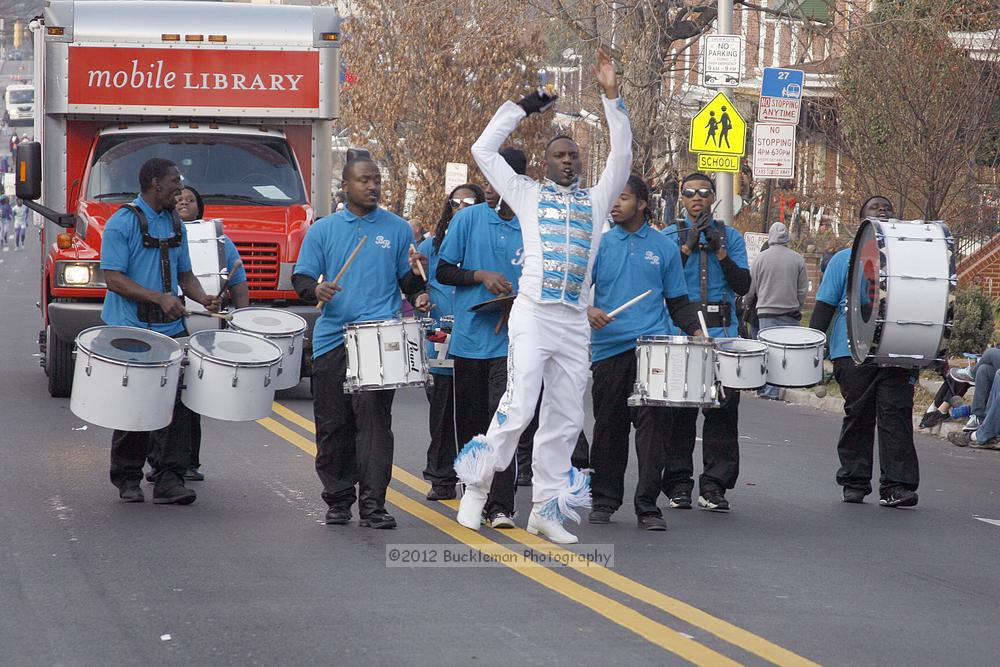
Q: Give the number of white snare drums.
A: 2